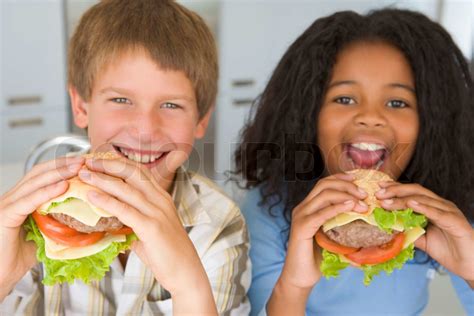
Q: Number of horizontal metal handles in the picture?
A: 4